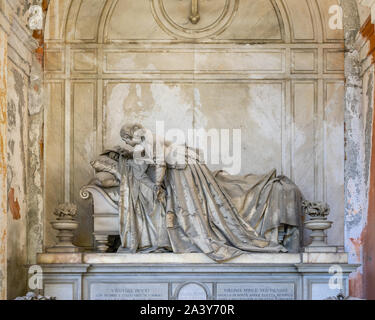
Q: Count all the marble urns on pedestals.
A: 2